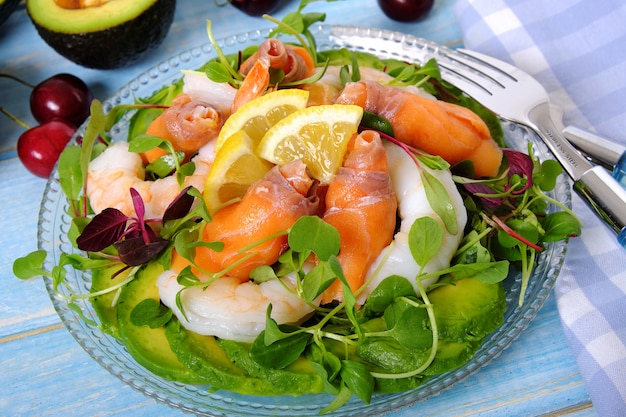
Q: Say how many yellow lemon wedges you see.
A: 3